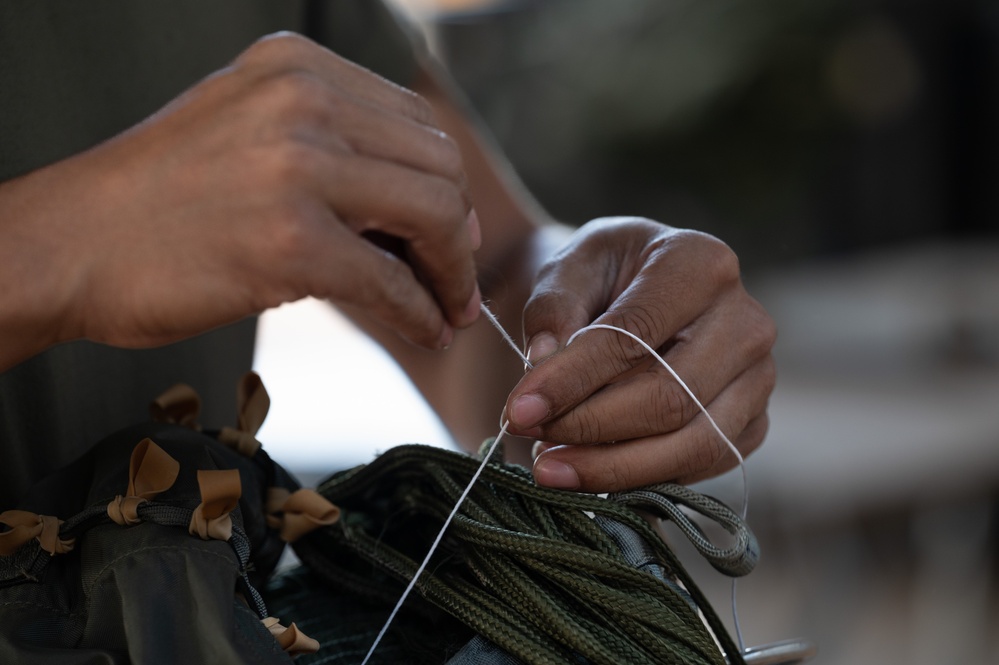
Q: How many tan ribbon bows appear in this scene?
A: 7